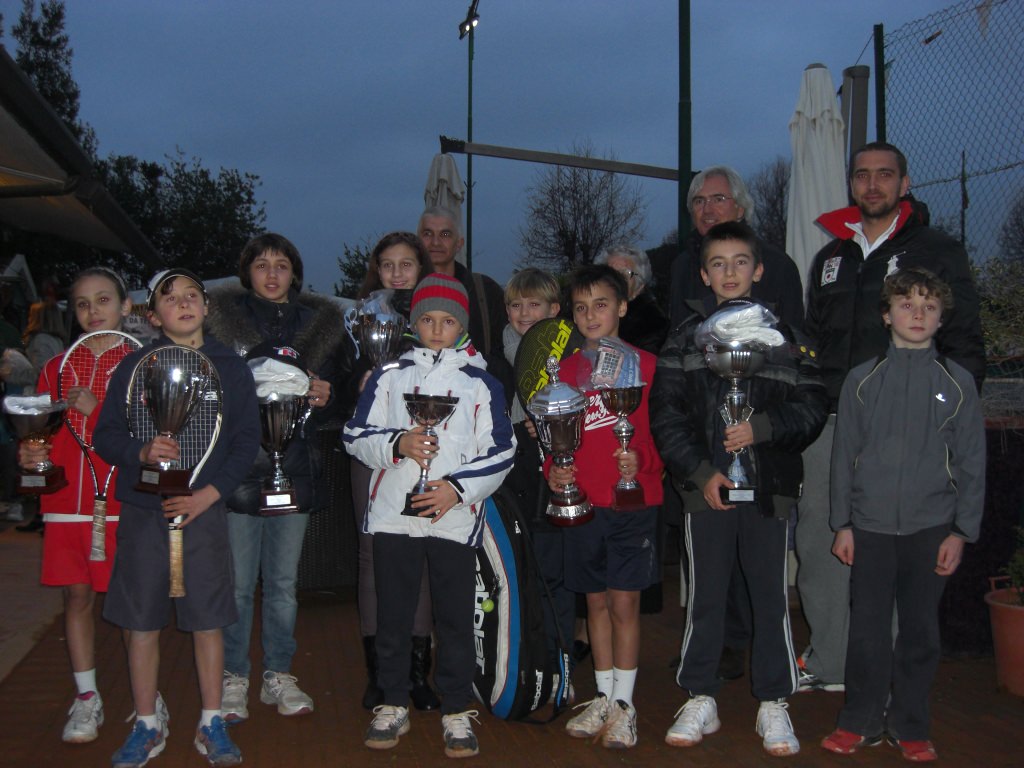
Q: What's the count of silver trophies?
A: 8